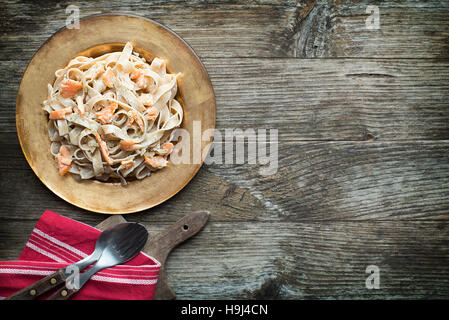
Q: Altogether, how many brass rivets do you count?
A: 3